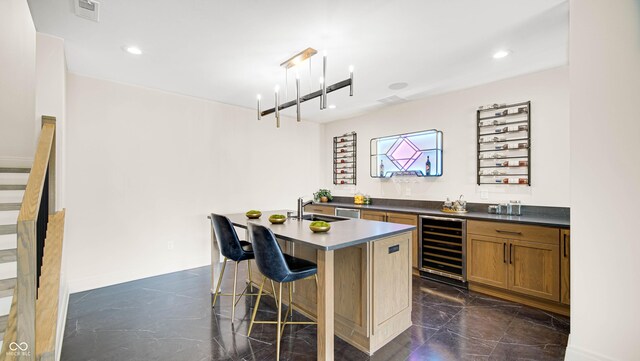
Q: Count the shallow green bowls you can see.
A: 3